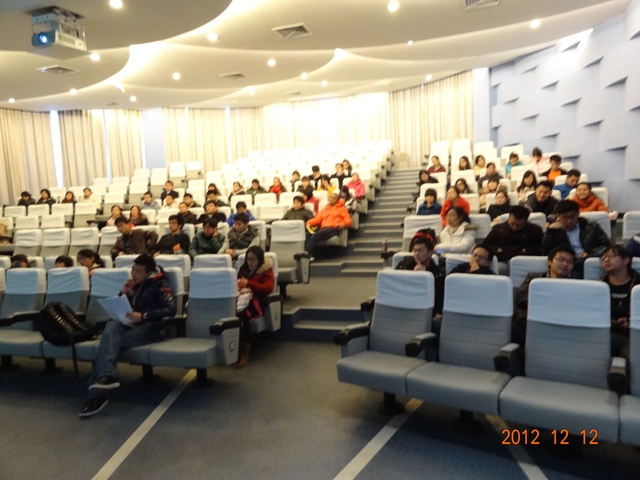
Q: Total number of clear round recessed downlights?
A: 15